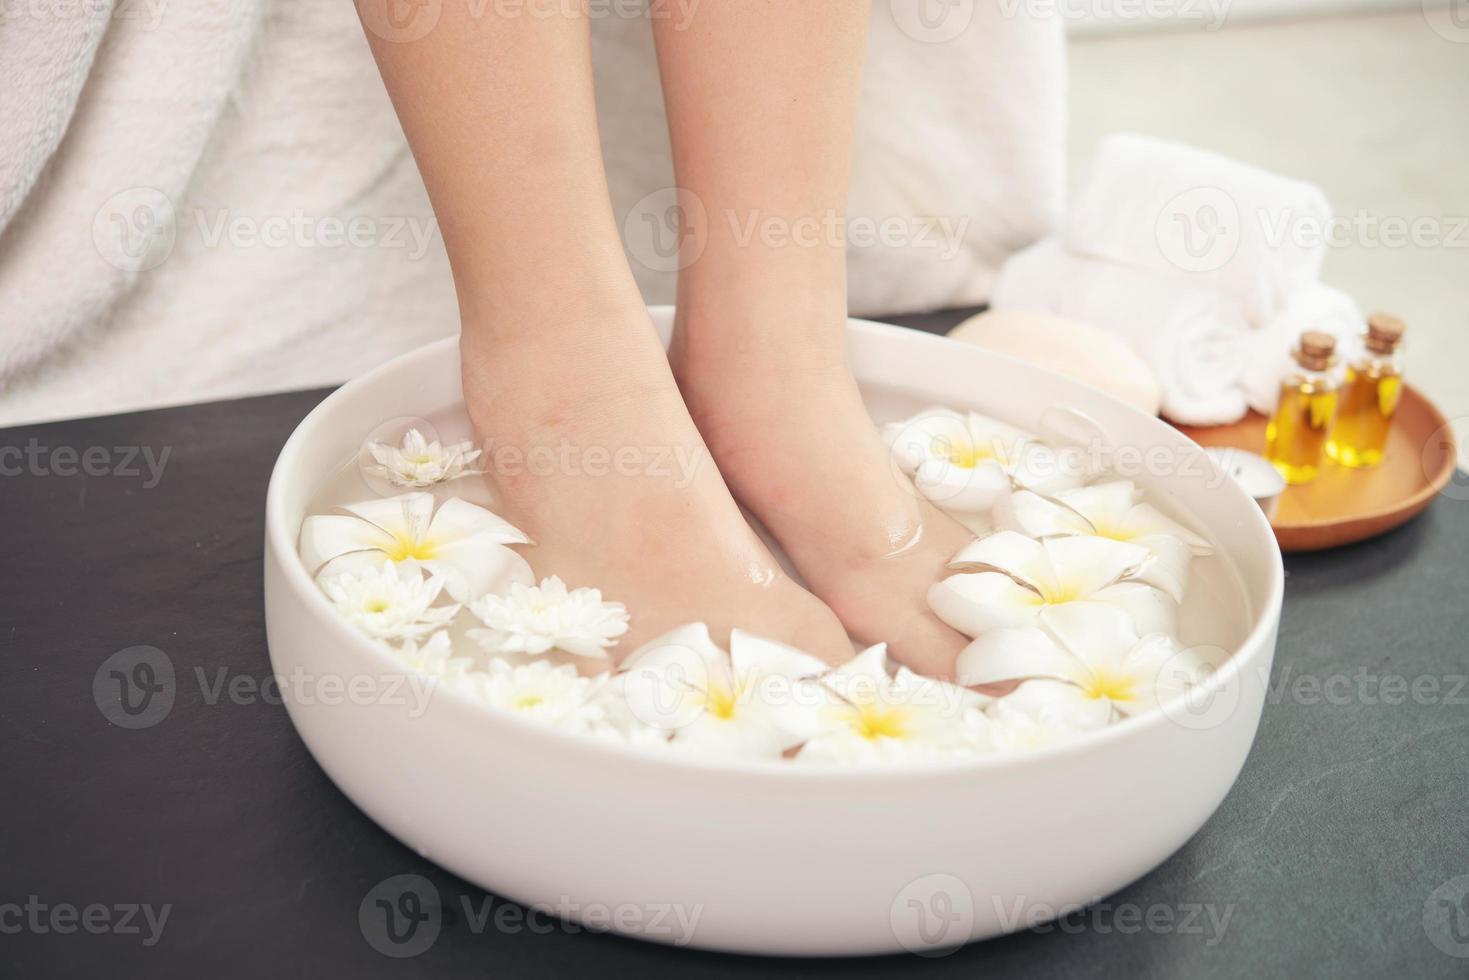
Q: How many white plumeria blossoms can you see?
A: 7